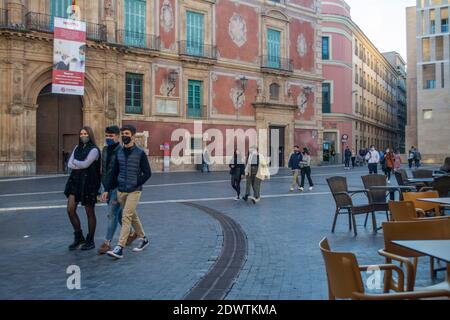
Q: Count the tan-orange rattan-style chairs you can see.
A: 4